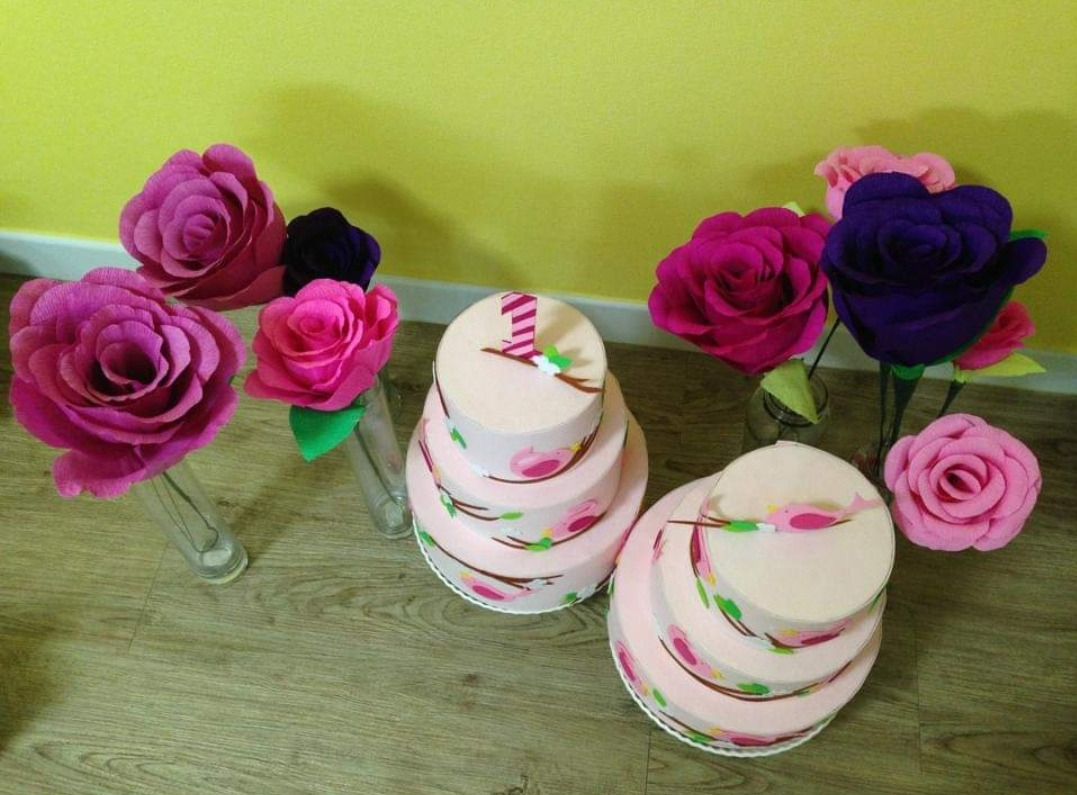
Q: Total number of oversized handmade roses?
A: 9